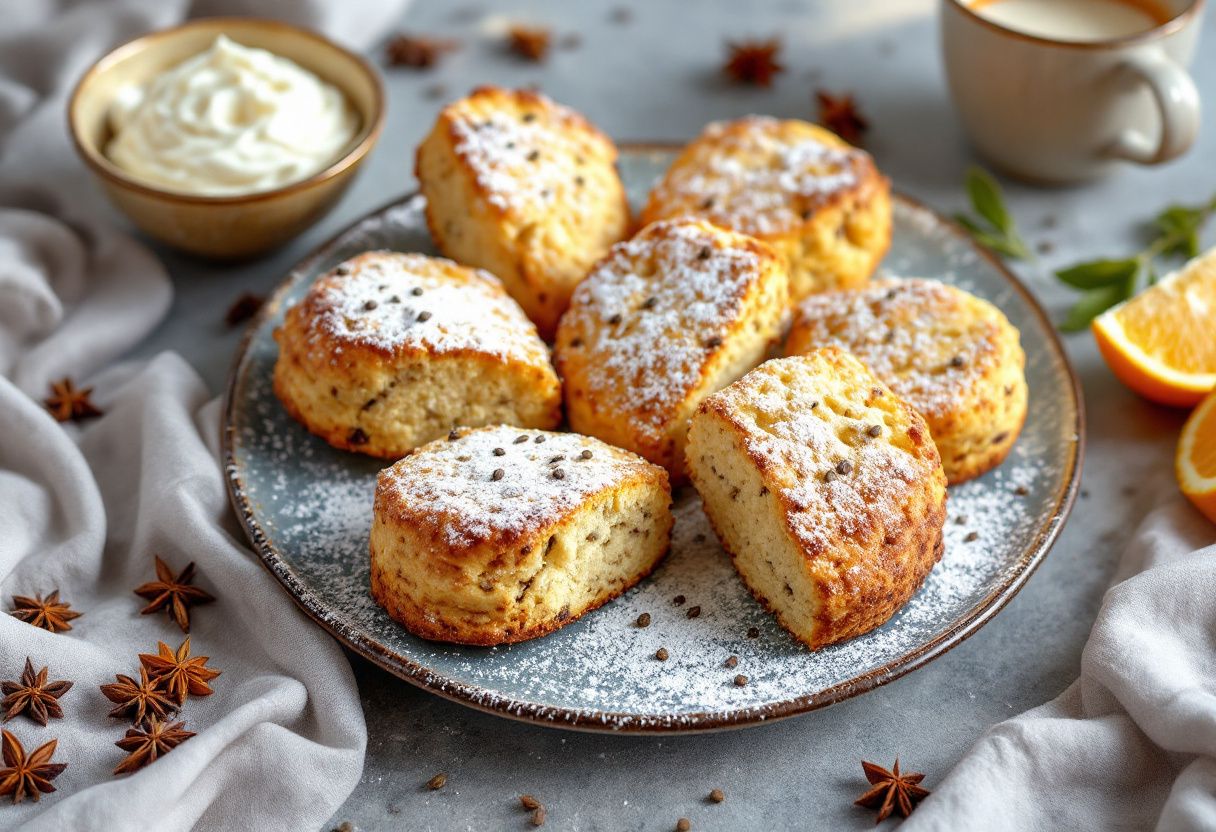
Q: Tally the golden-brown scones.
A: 7